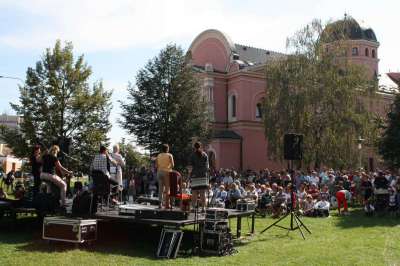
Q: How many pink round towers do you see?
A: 1